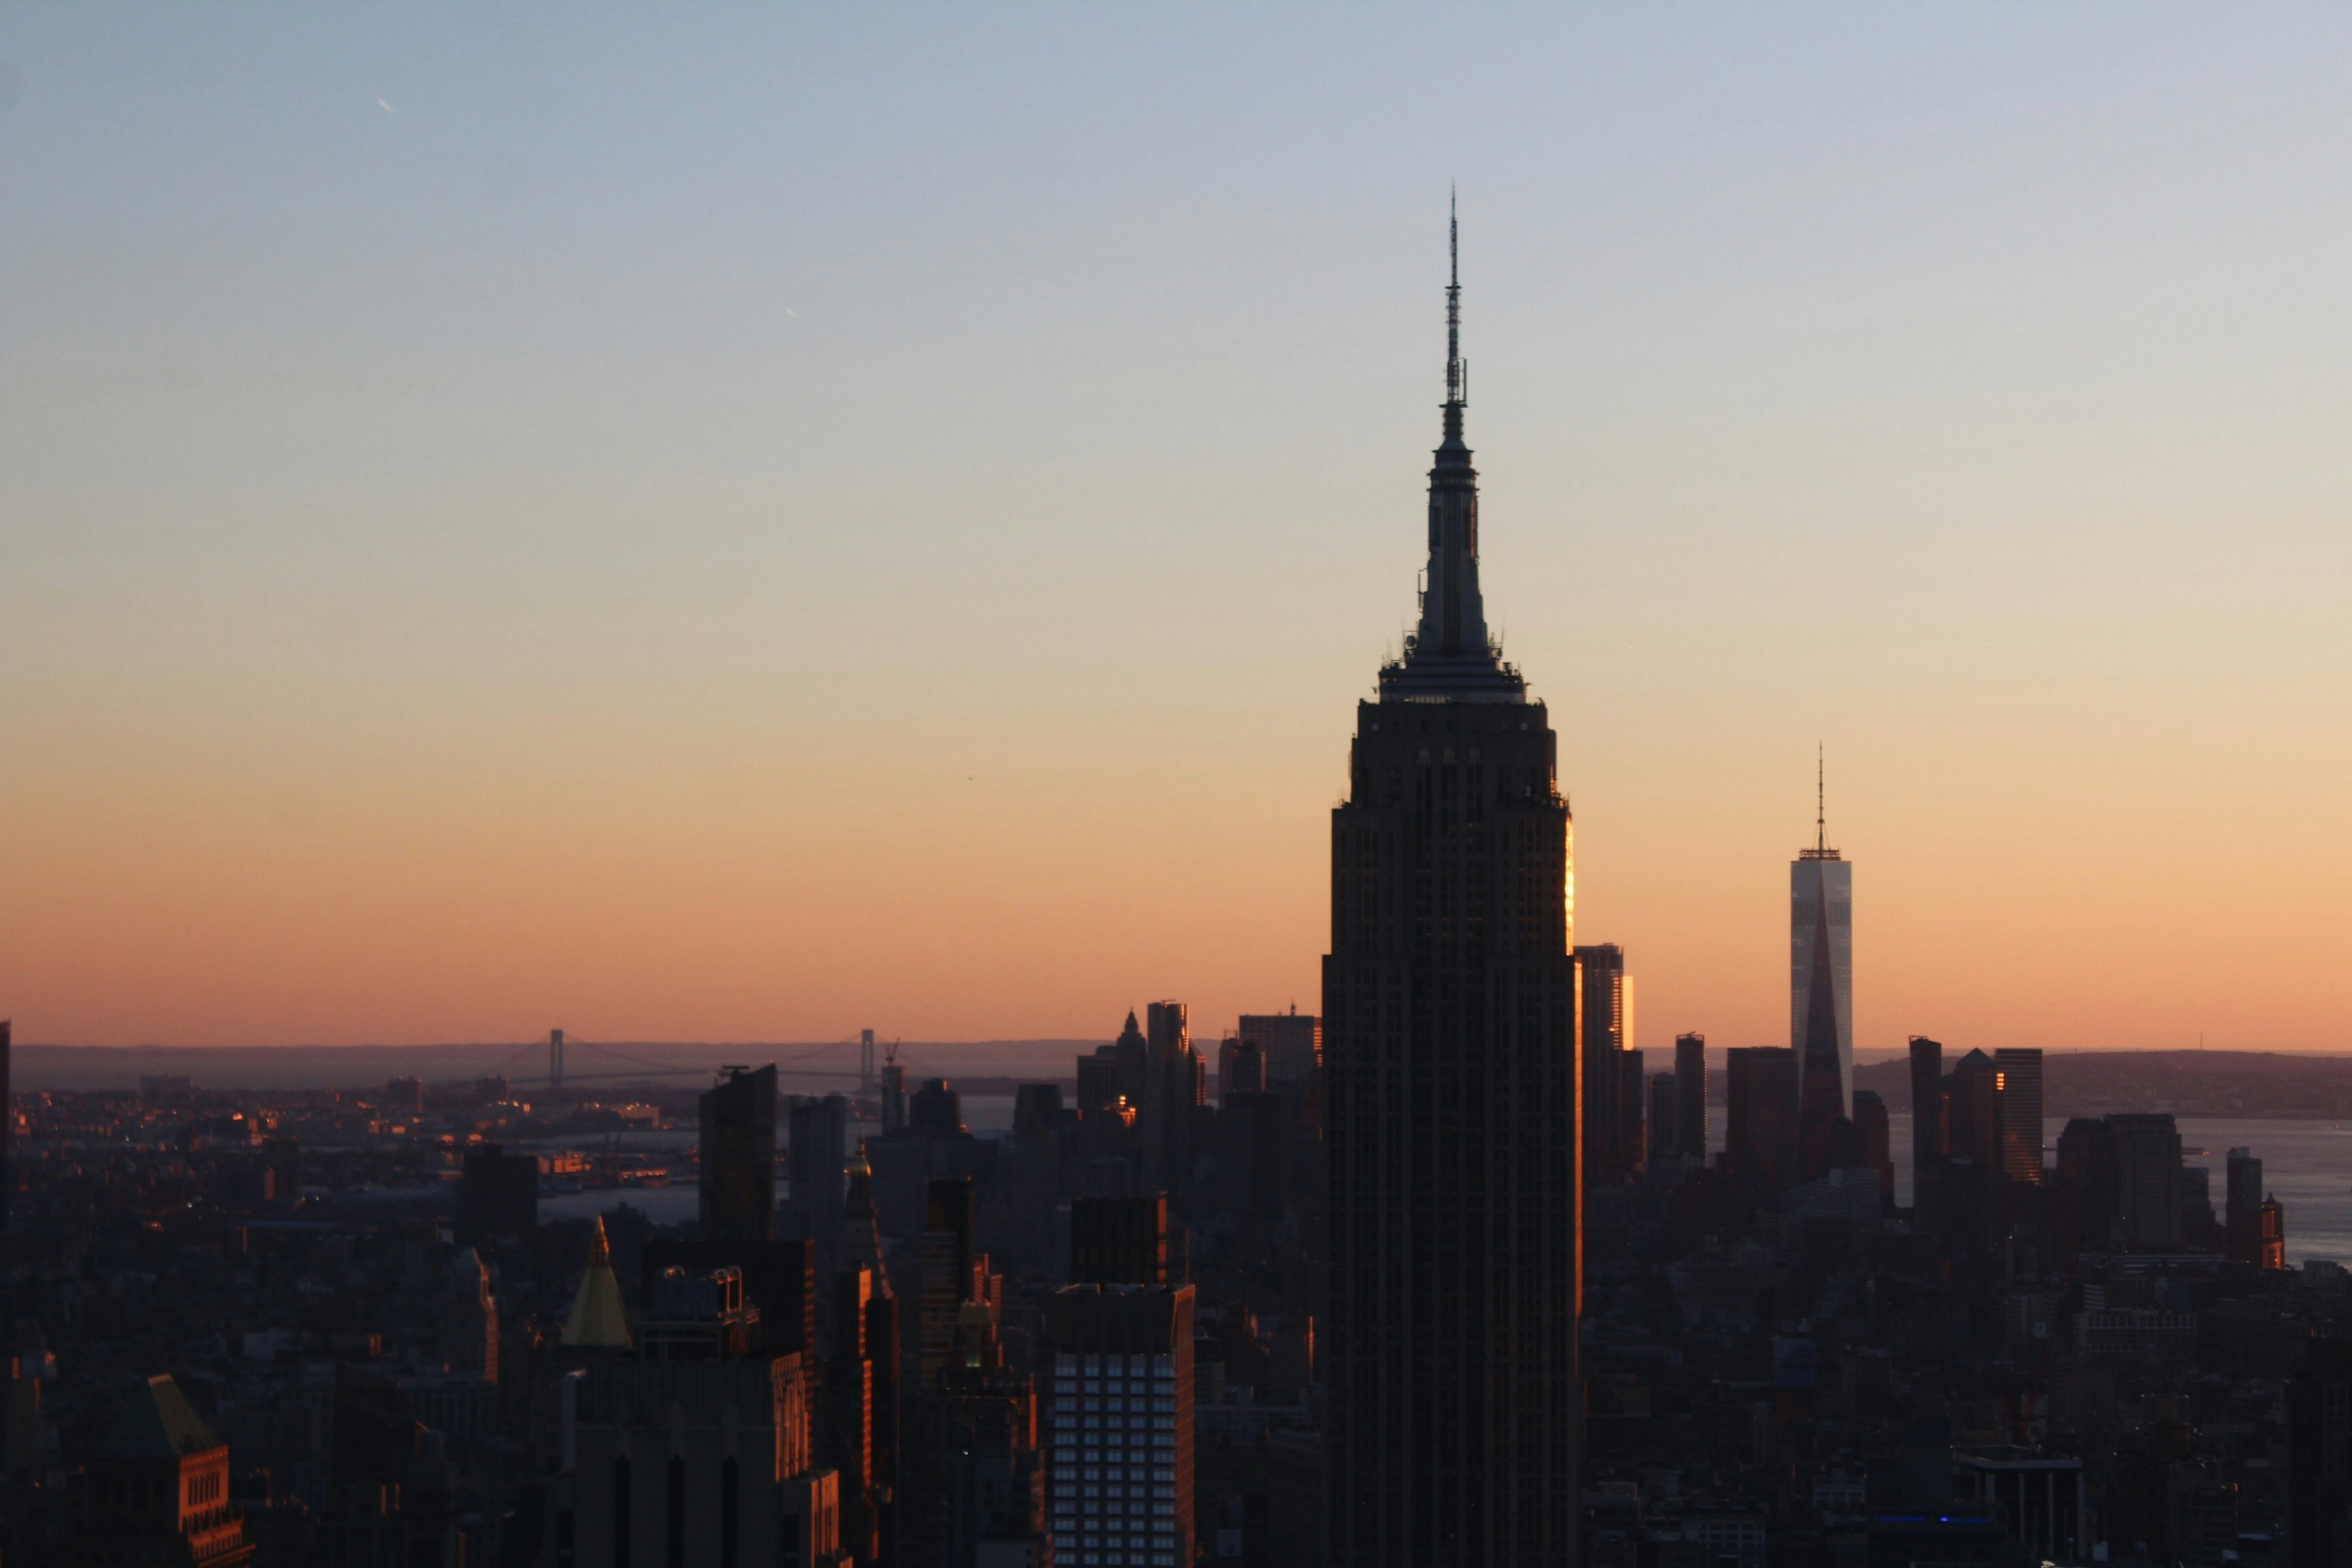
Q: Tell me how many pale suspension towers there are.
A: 2